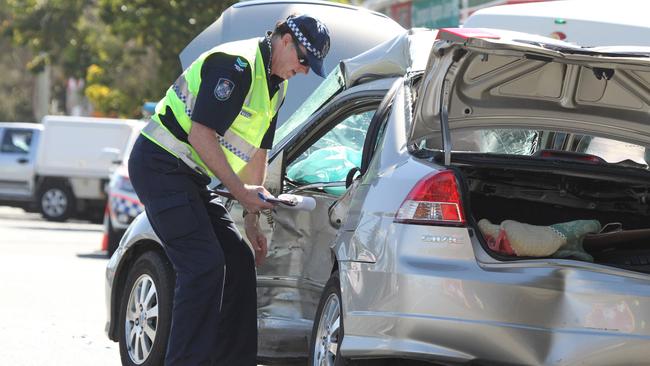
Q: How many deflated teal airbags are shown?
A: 1